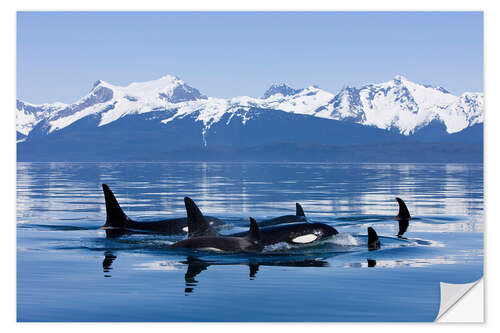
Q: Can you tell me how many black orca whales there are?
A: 6